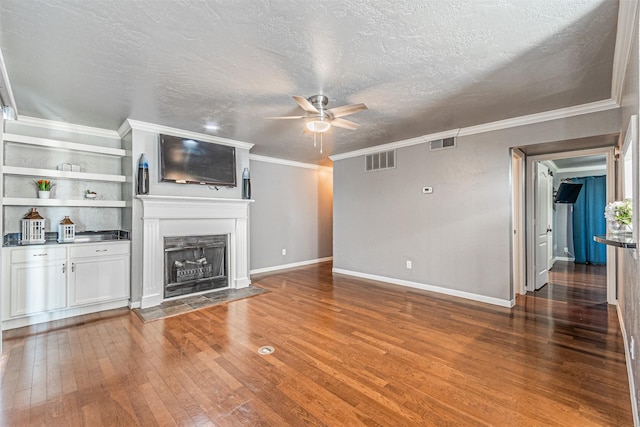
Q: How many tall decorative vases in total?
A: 2